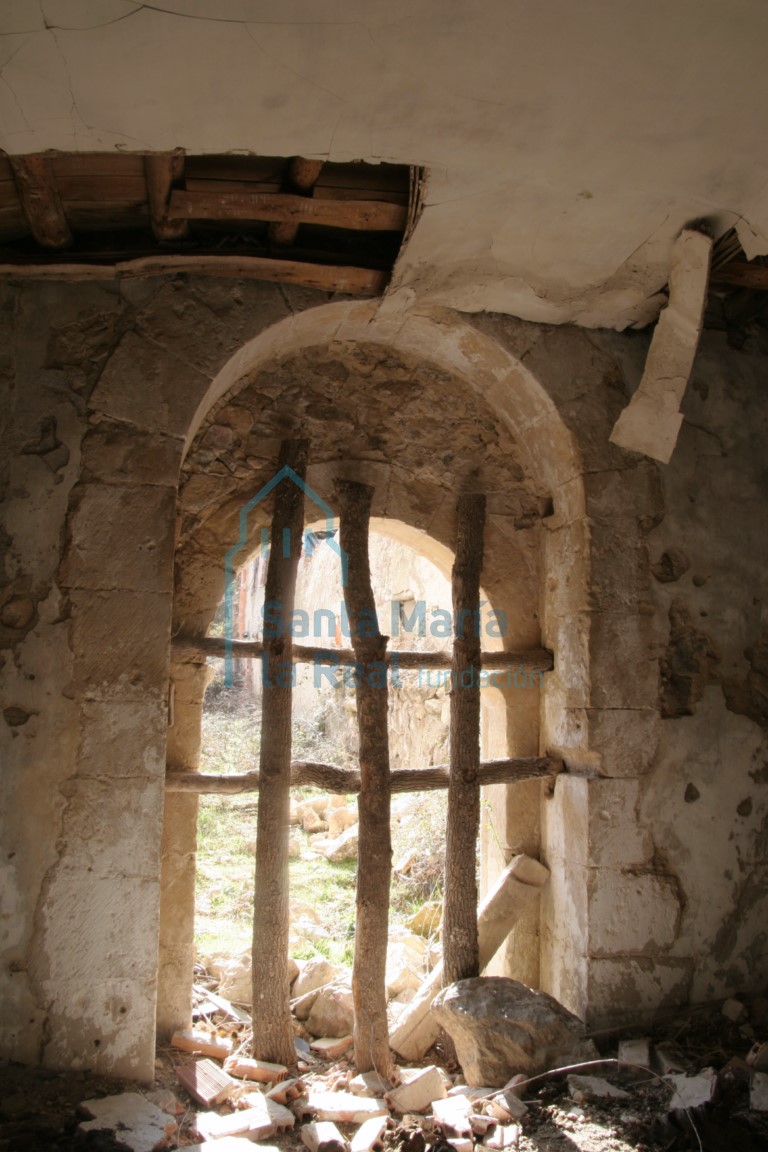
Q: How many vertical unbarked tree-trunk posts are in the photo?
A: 3